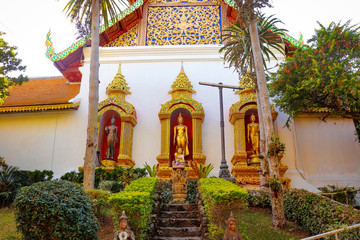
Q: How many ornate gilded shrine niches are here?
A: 3